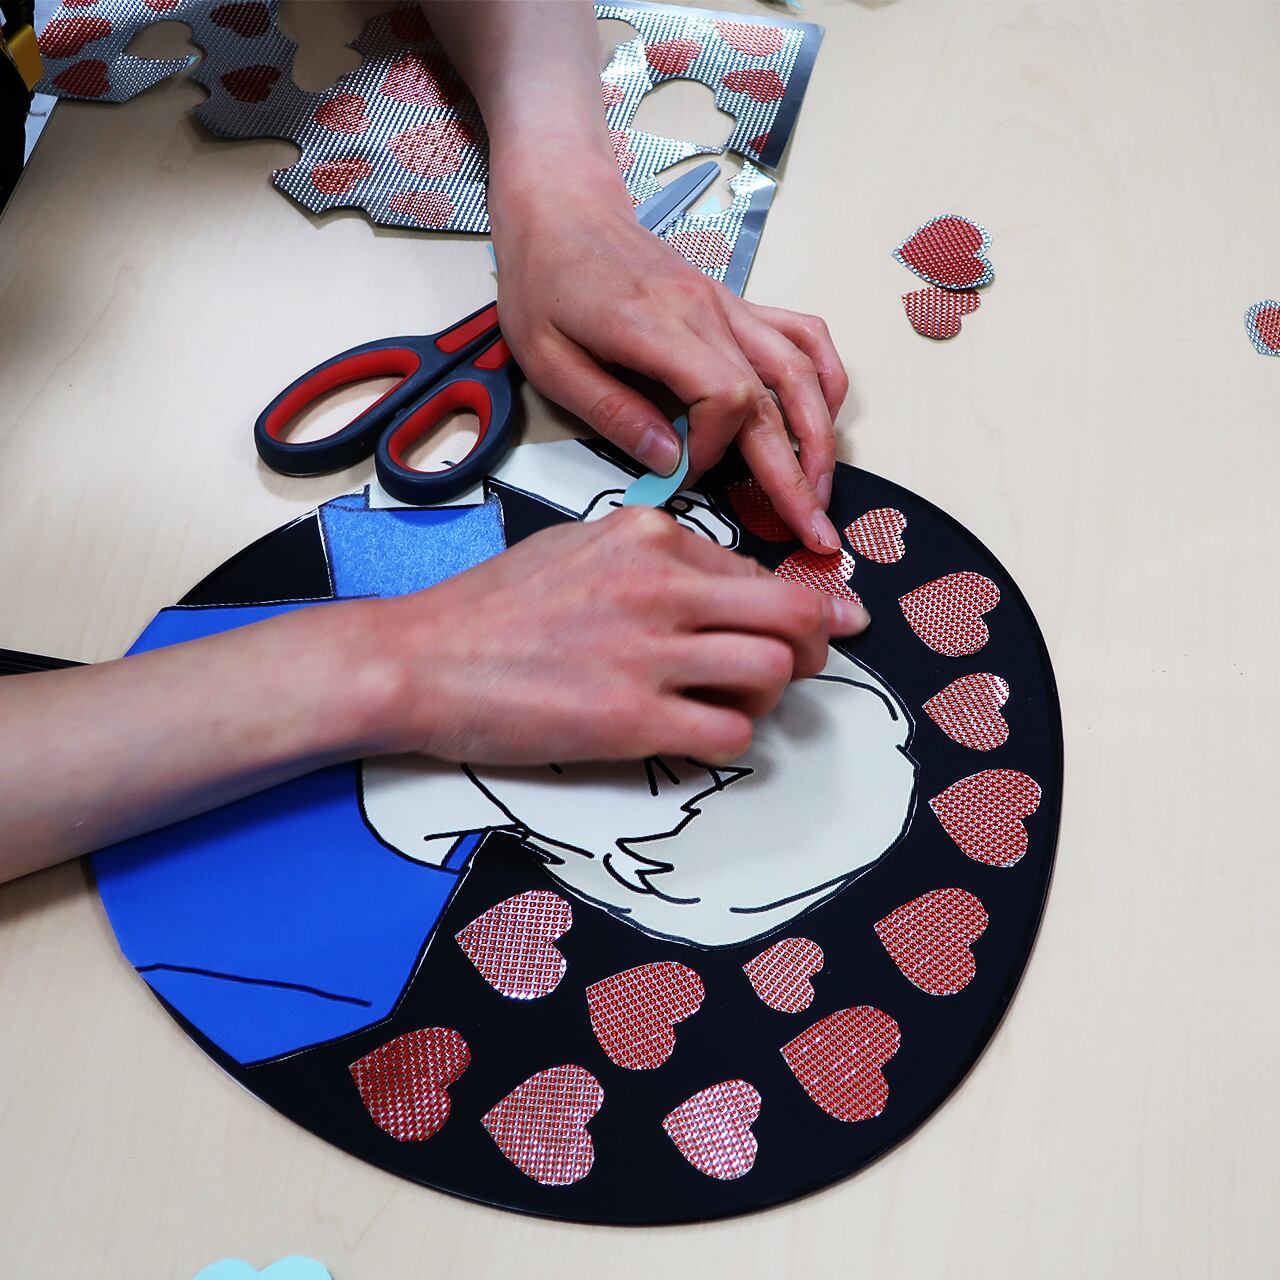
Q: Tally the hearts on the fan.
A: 14